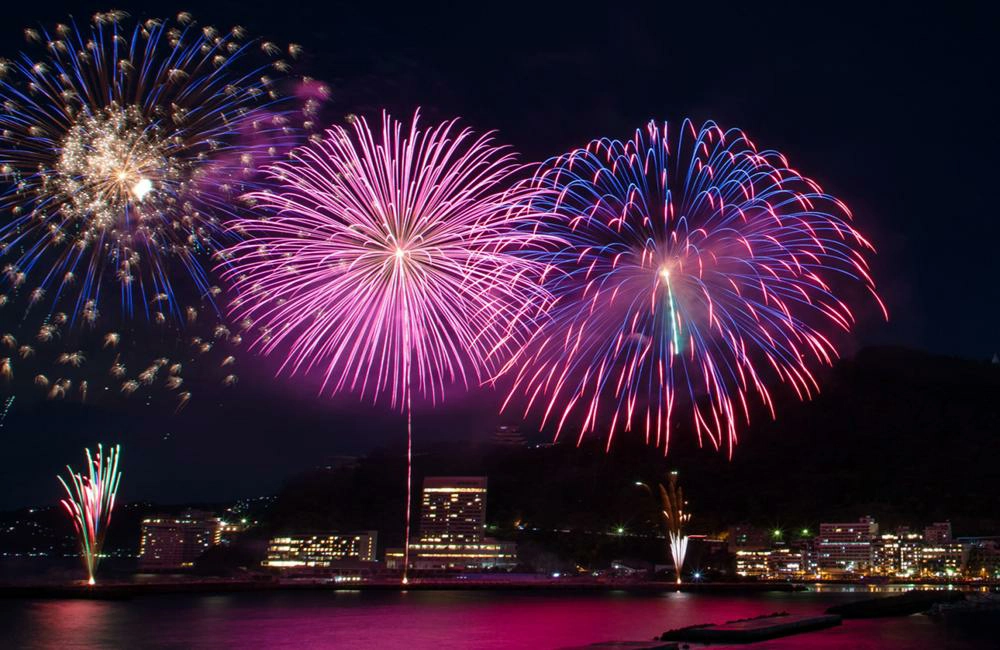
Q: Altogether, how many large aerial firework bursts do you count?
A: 3